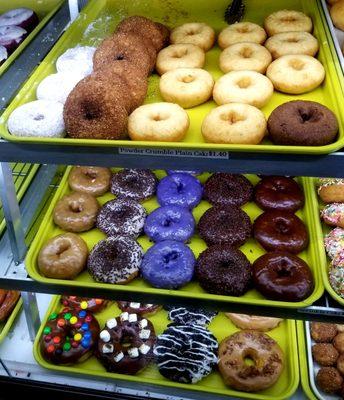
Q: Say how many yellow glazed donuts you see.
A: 11